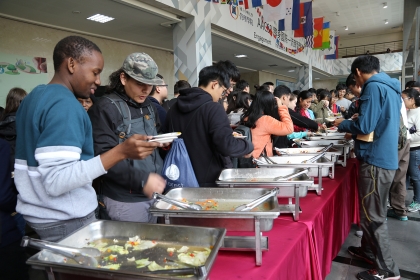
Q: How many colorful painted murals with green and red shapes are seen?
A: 1